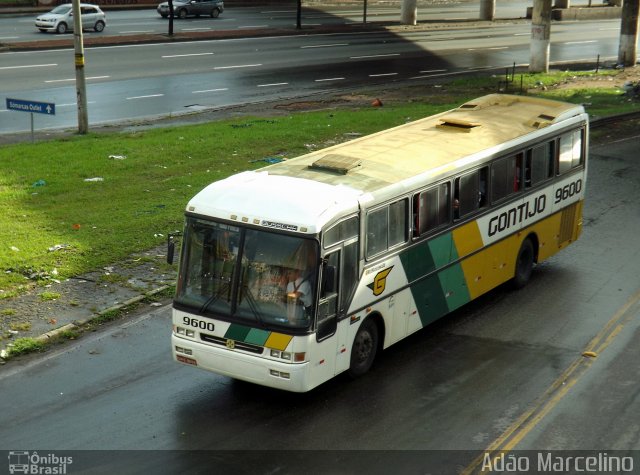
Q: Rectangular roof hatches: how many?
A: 2